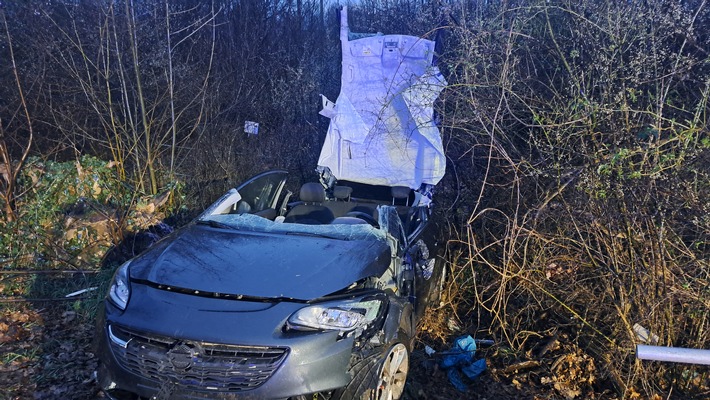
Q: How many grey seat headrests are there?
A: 3